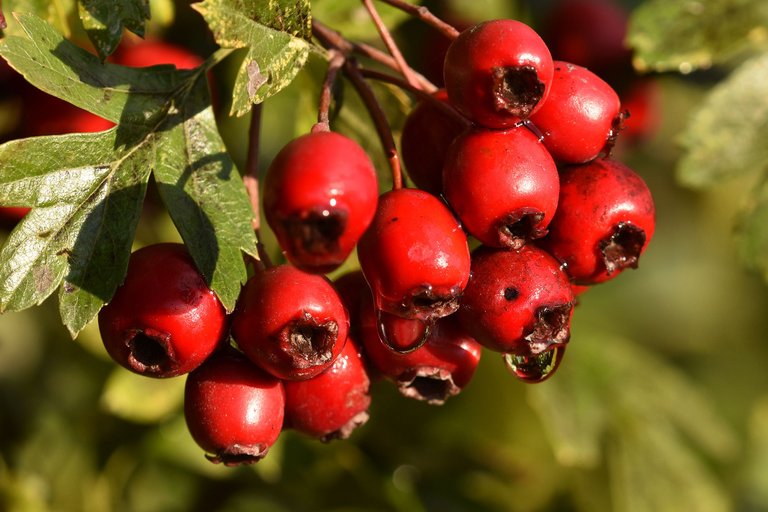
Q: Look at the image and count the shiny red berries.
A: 13